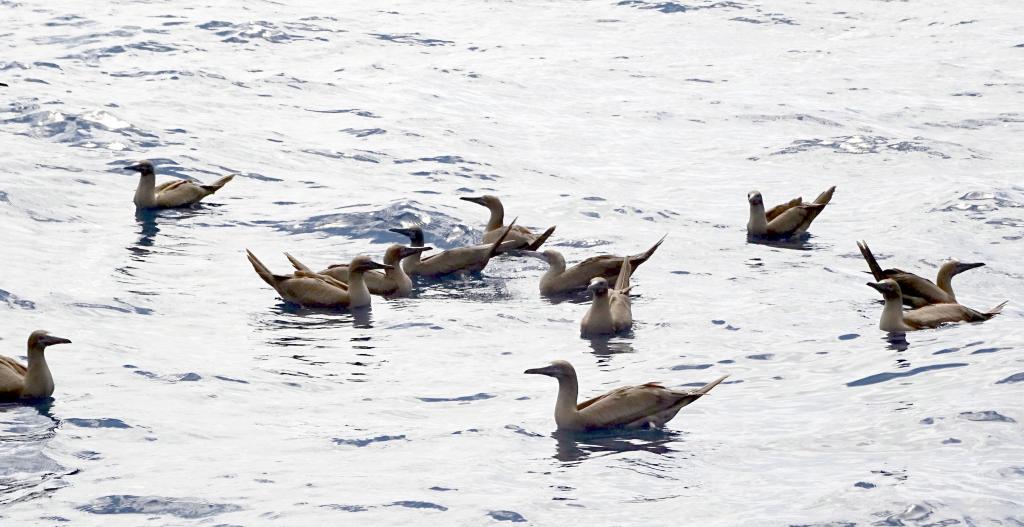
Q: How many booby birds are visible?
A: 12